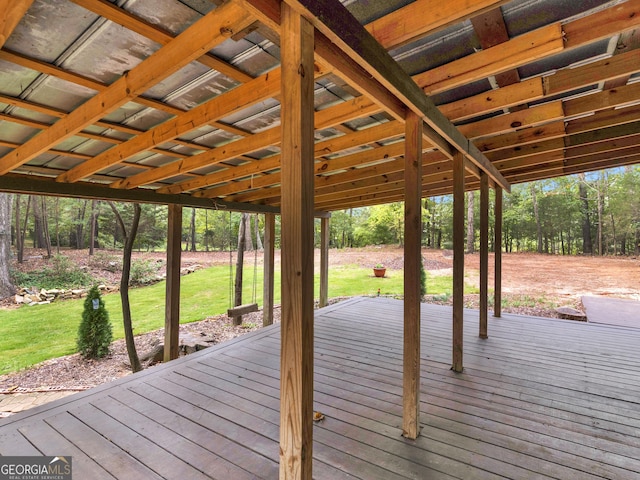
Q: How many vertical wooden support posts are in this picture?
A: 8